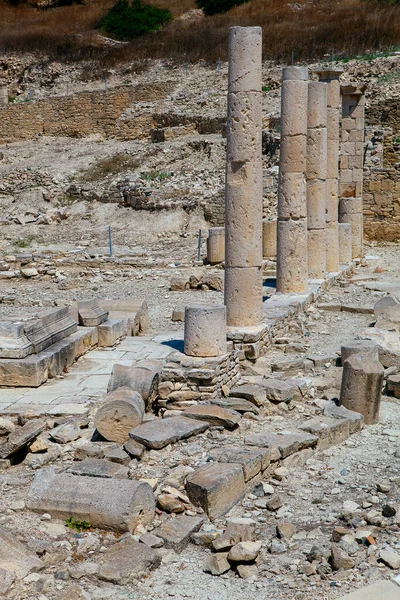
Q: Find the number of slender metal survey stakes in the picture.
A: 2